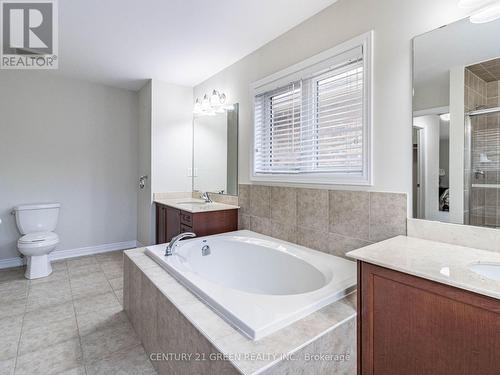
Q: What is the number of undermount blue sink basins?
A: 0